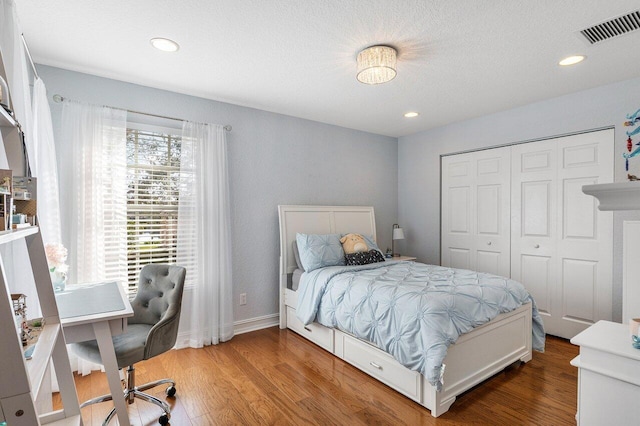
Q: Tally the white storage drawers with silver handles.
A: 2